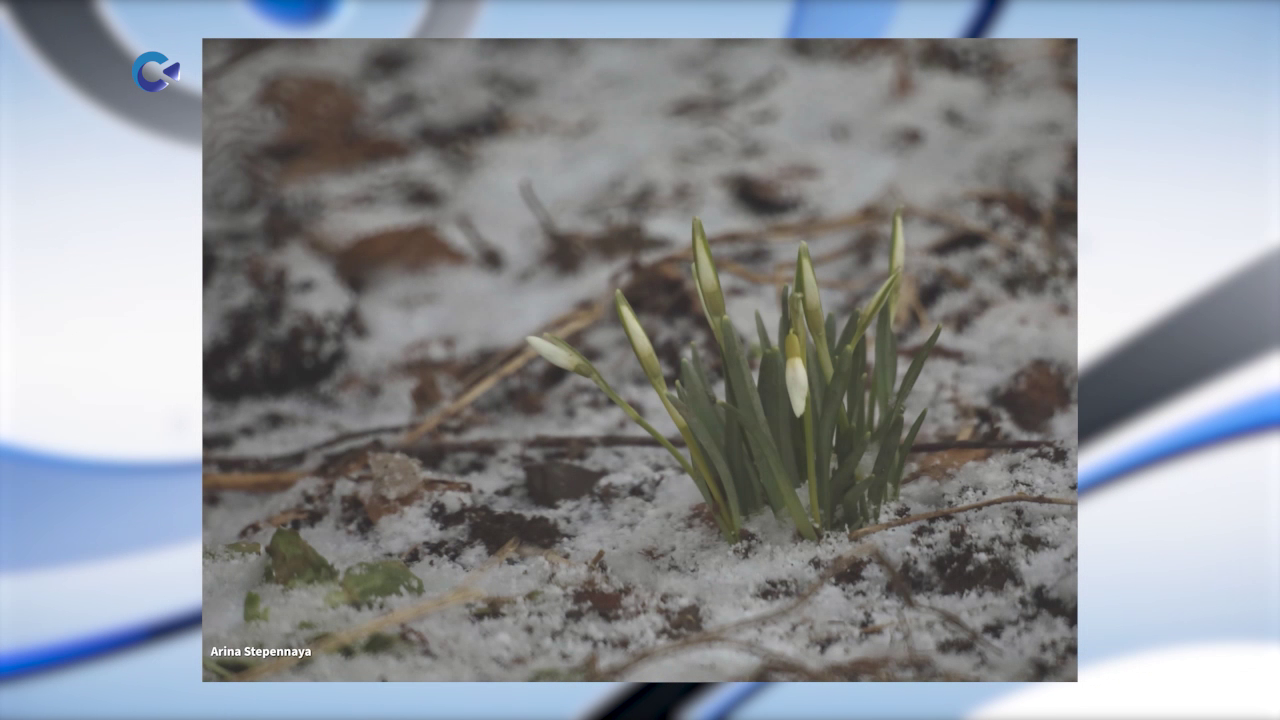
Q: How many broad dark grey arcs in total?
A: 2